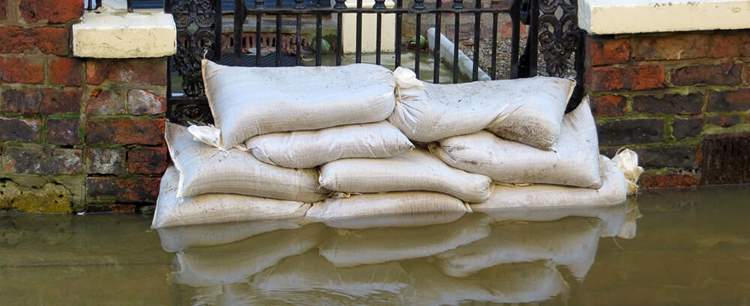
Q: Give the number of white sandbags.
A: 9